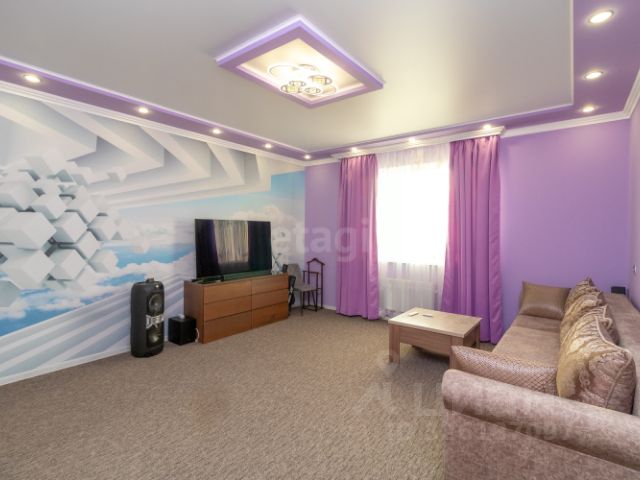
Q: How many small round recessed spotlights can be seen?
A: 11